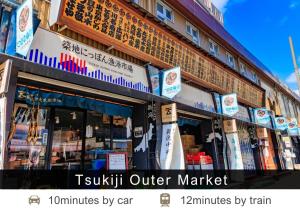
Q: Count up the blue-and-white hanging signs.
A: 6